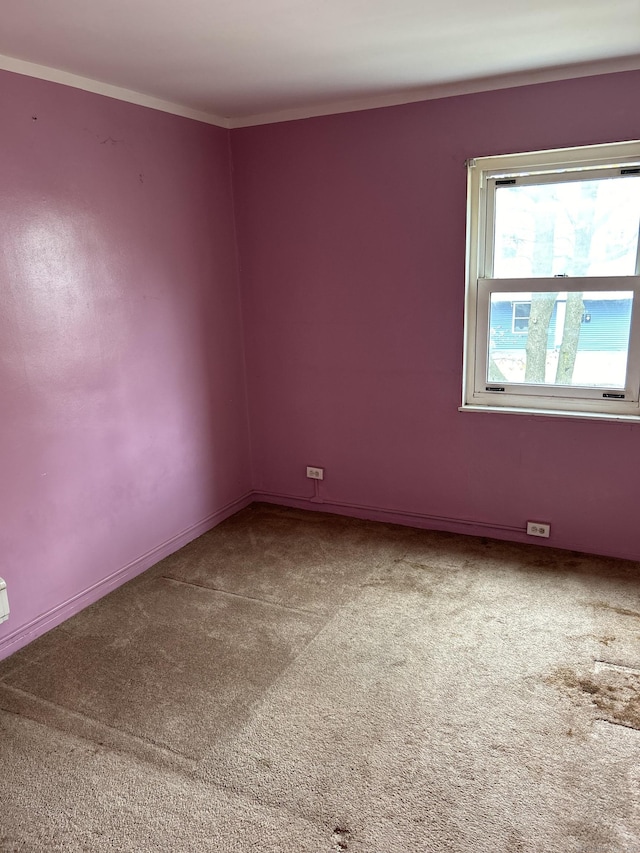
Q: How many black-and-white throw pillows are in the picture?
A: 0